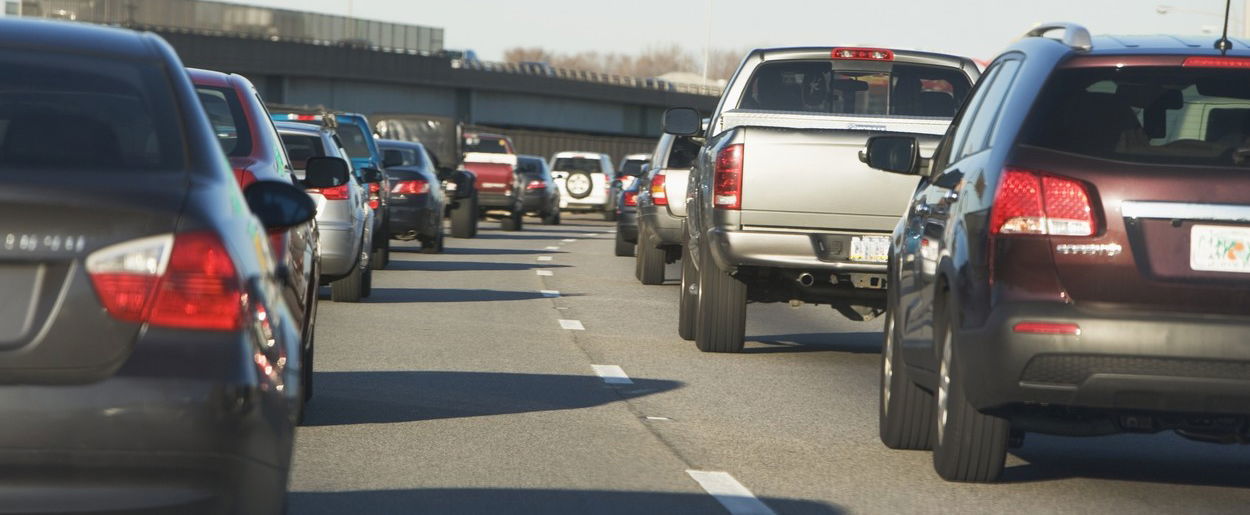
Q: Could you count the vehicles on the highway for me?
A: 14